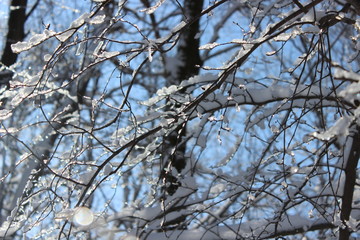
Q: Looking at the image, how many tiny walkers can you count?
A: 0